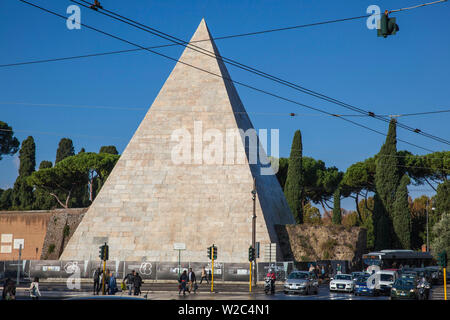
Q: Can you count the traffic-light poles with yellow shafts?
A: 4